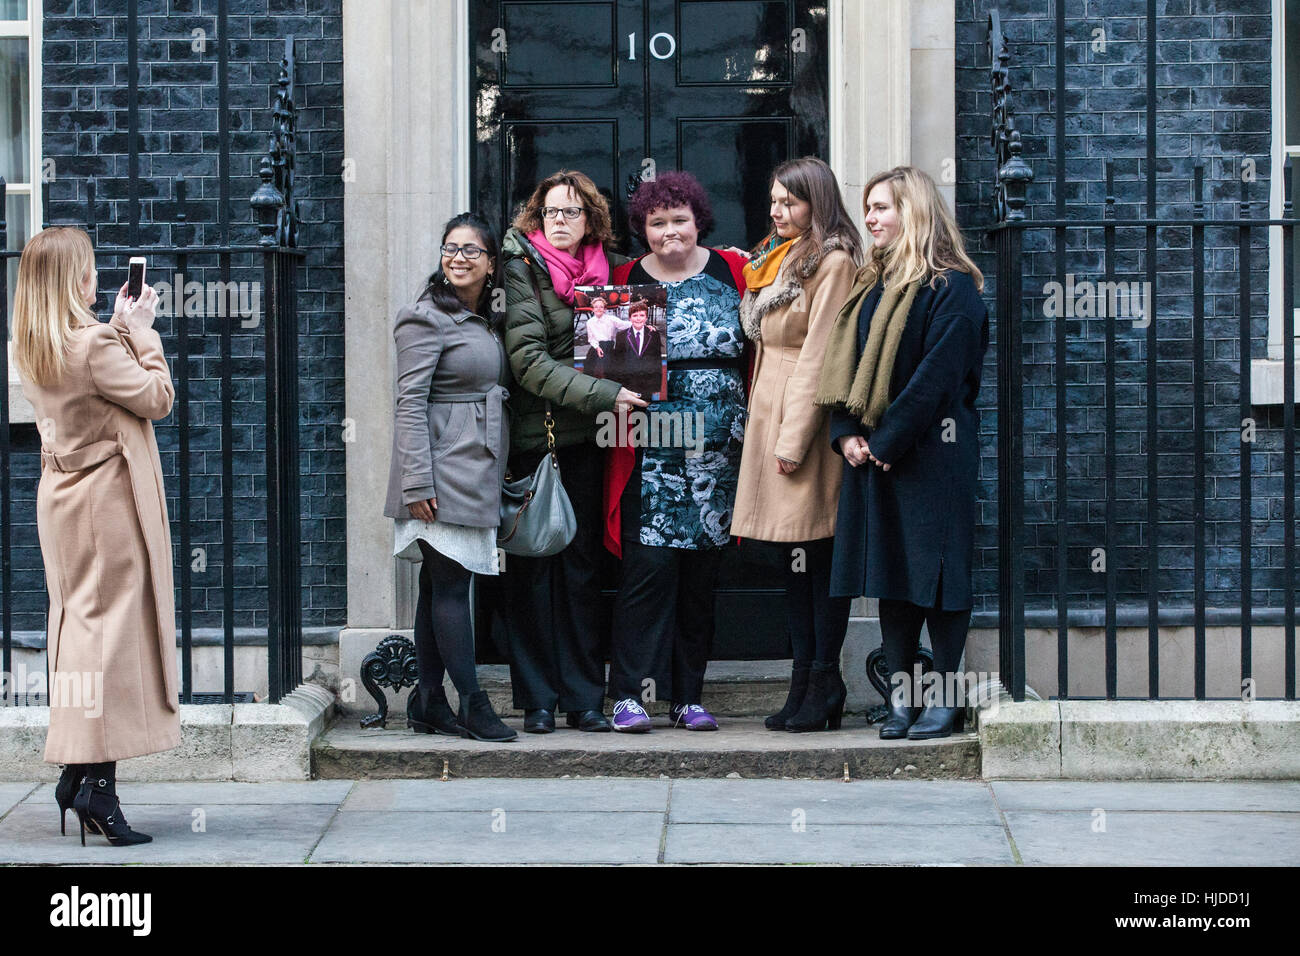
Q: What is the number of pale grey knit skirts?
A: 1